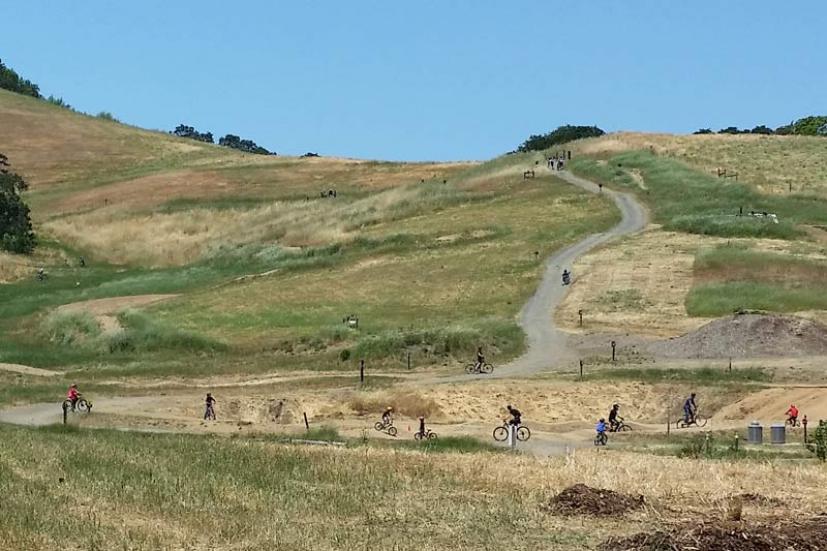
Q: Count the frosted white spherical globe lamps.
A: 0